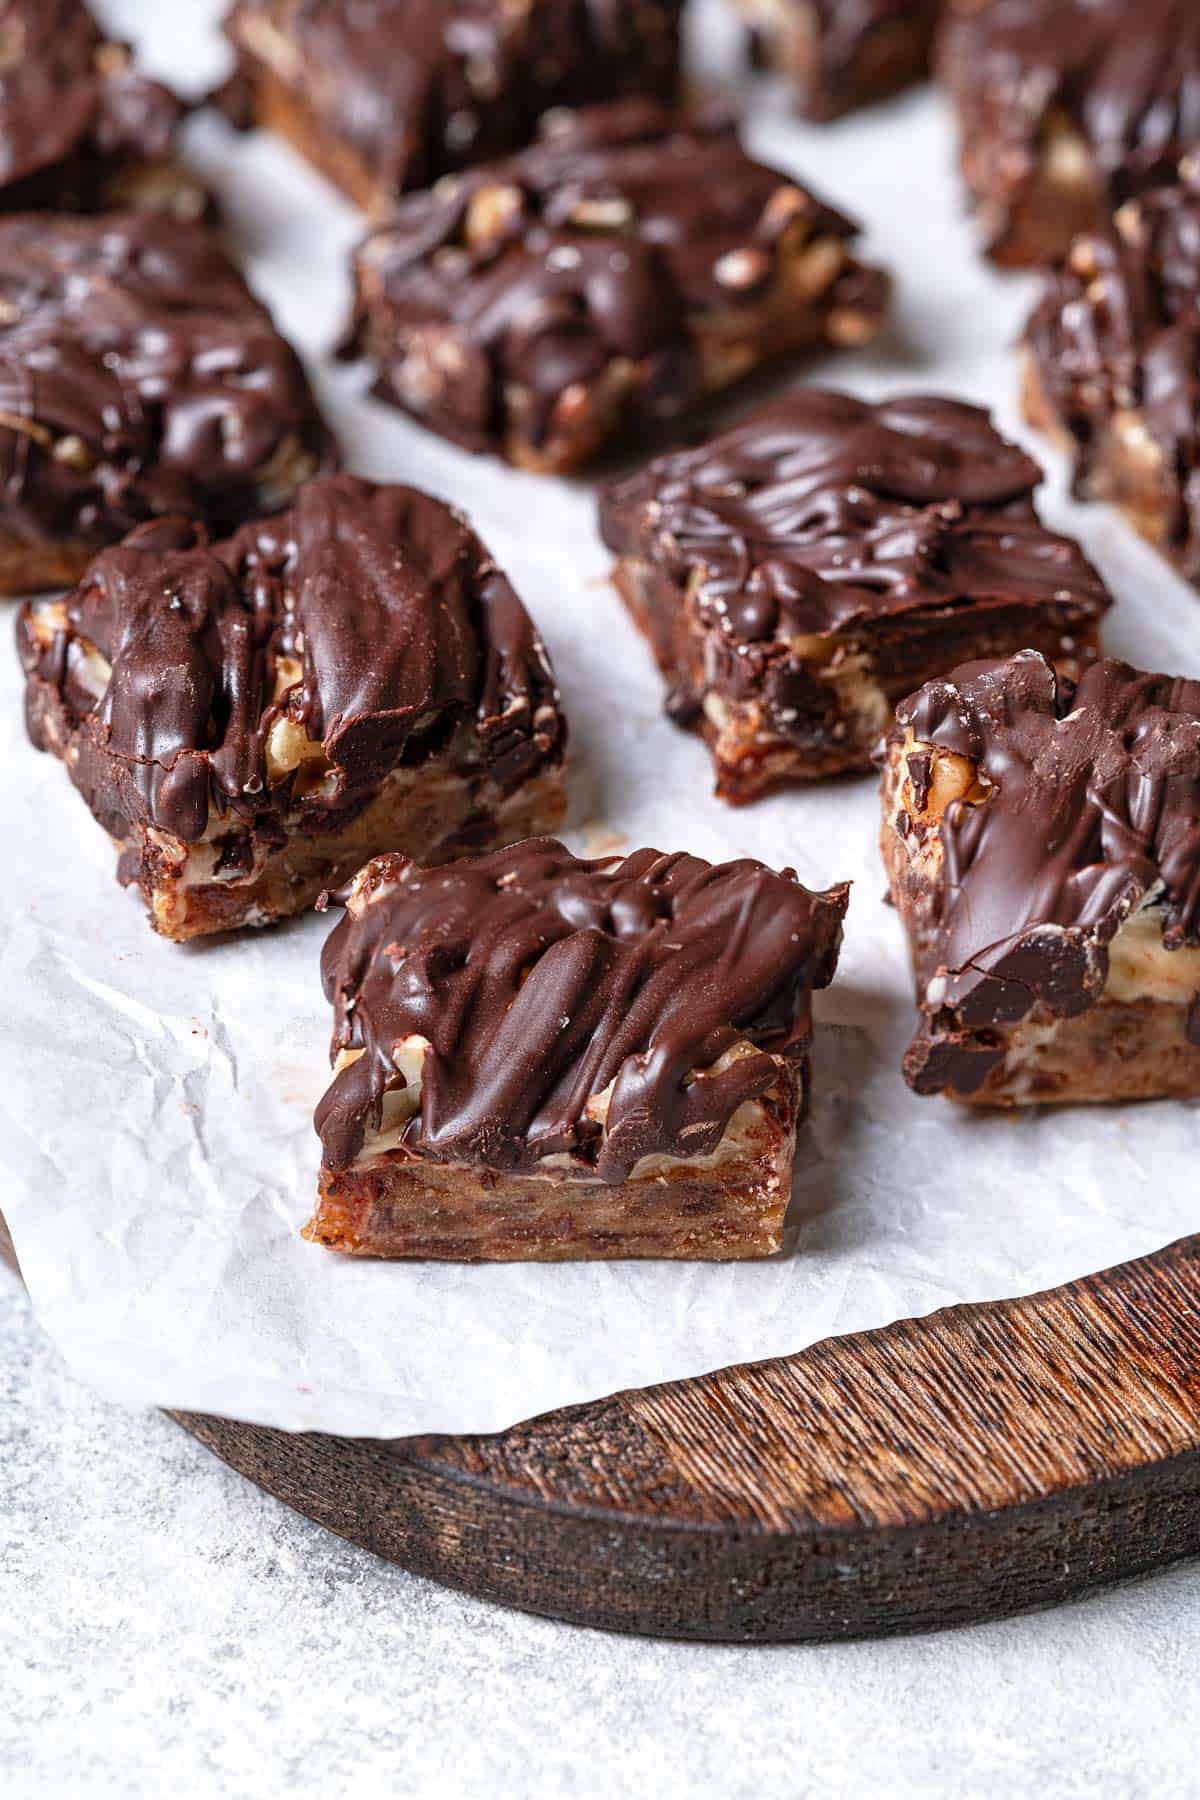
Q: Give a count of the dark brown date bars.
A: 11